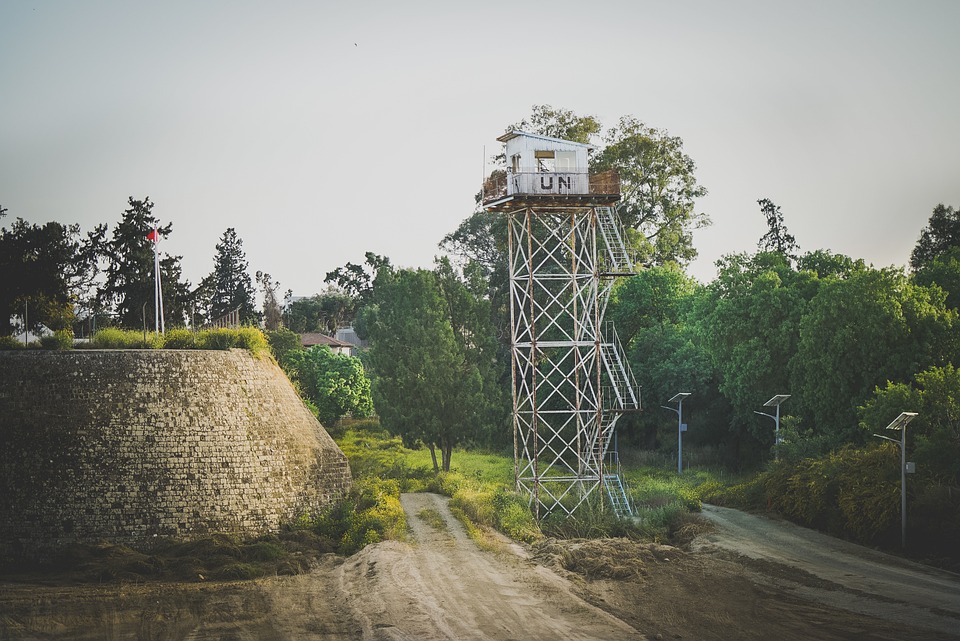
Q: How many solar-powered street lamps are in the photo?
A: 3